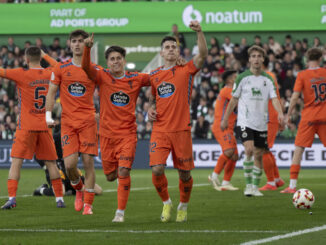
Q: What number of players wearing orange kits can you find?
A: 7